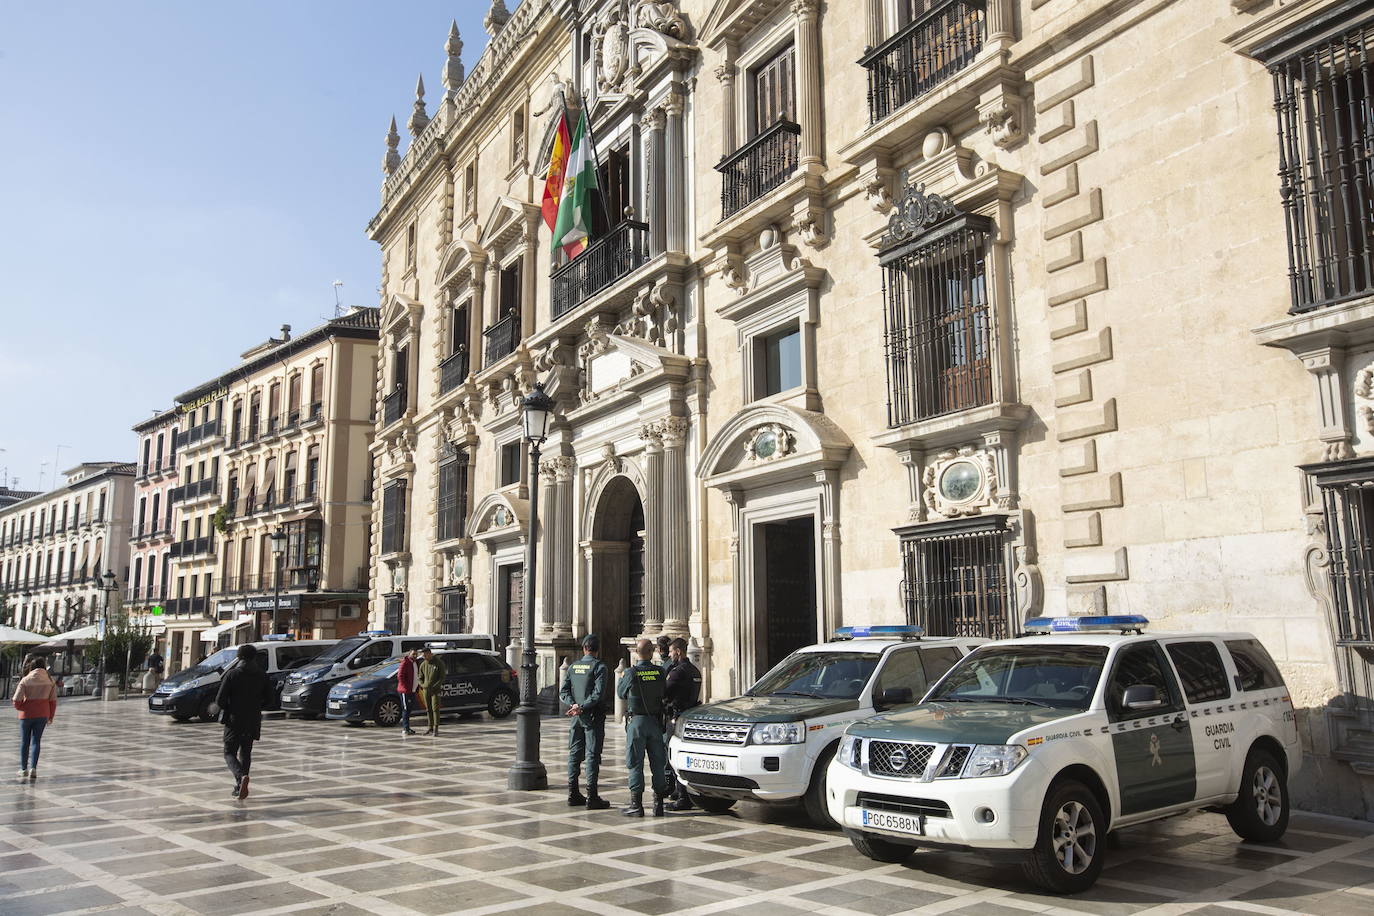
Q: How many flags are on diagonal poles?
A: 2